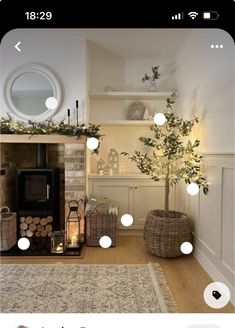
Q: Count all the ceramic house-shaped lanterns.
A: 3